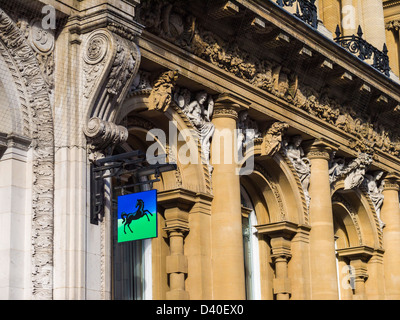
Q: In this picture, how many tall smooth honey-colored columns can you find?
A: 3